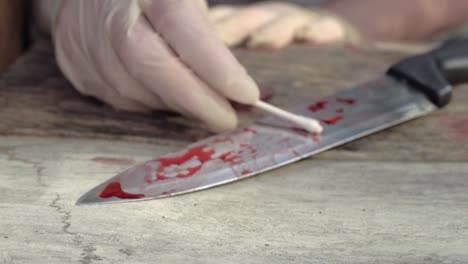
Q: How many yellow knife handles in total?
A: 0